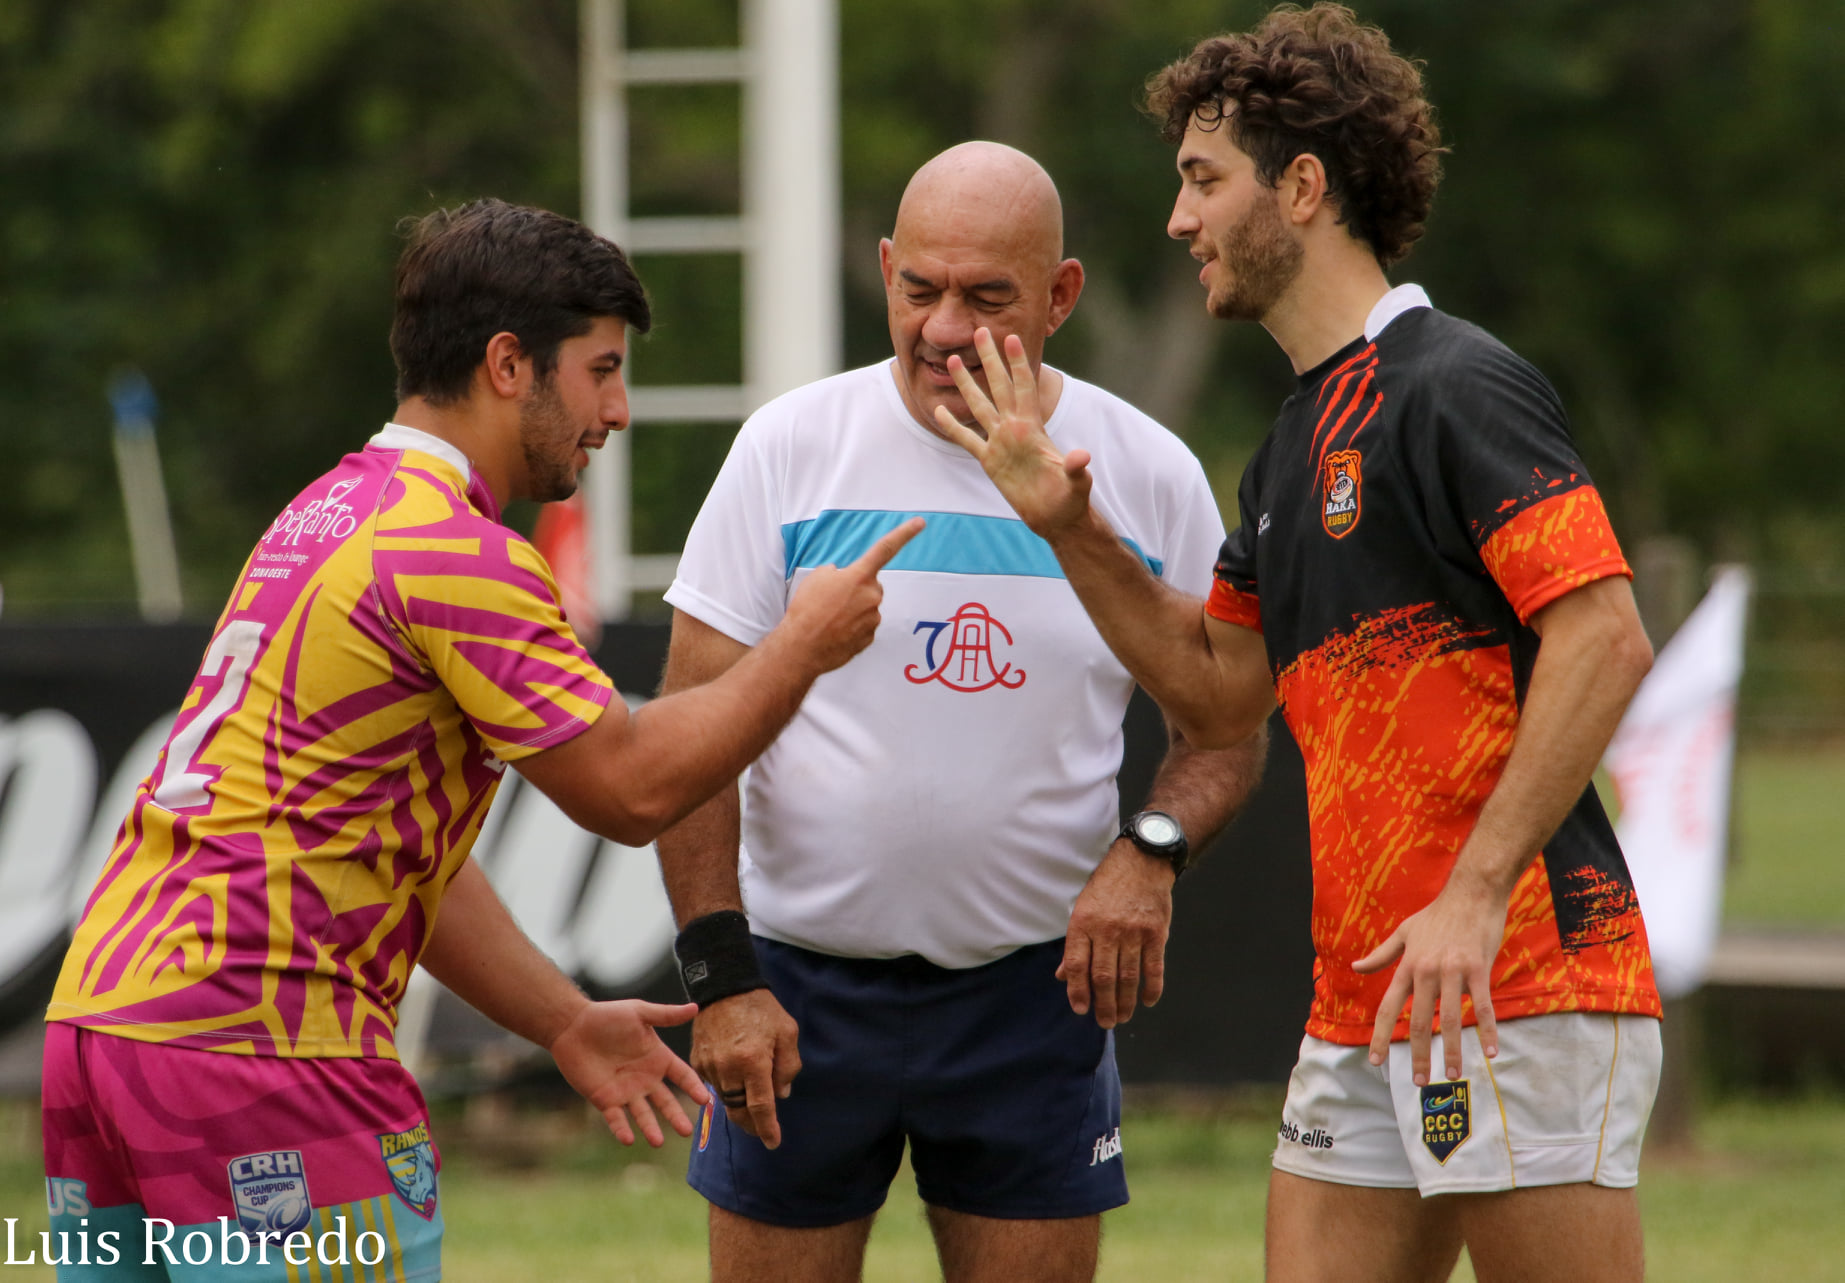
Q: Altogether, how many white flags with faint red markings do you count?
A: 1